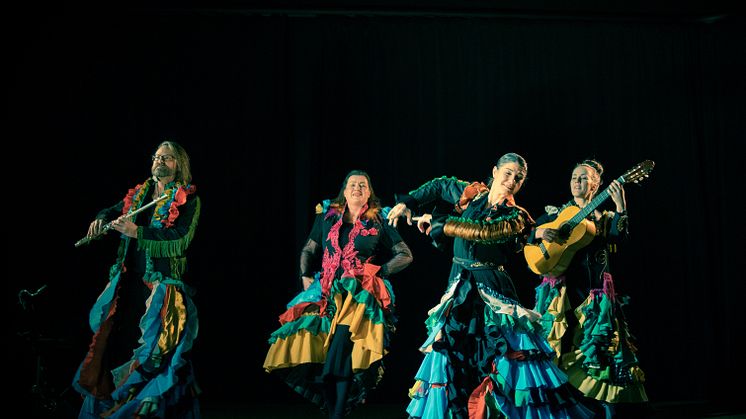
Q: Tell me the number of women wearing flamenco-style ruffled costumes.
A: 3